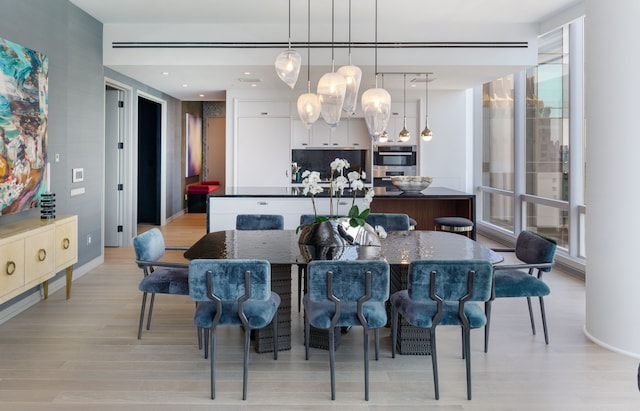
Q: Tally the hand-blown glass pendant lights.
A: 5